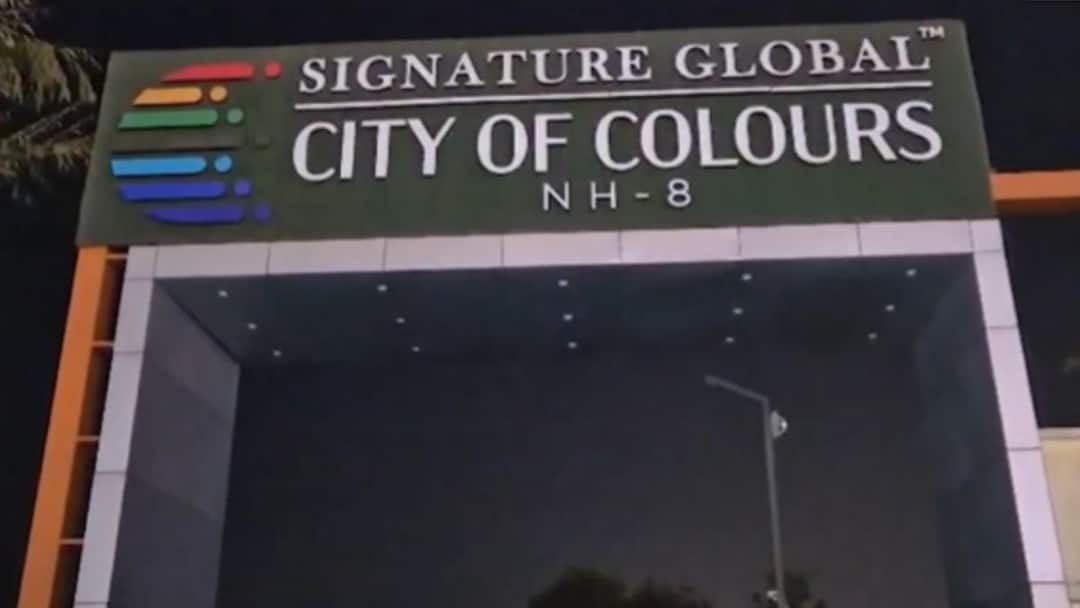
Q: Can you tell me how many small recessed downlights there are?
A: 15